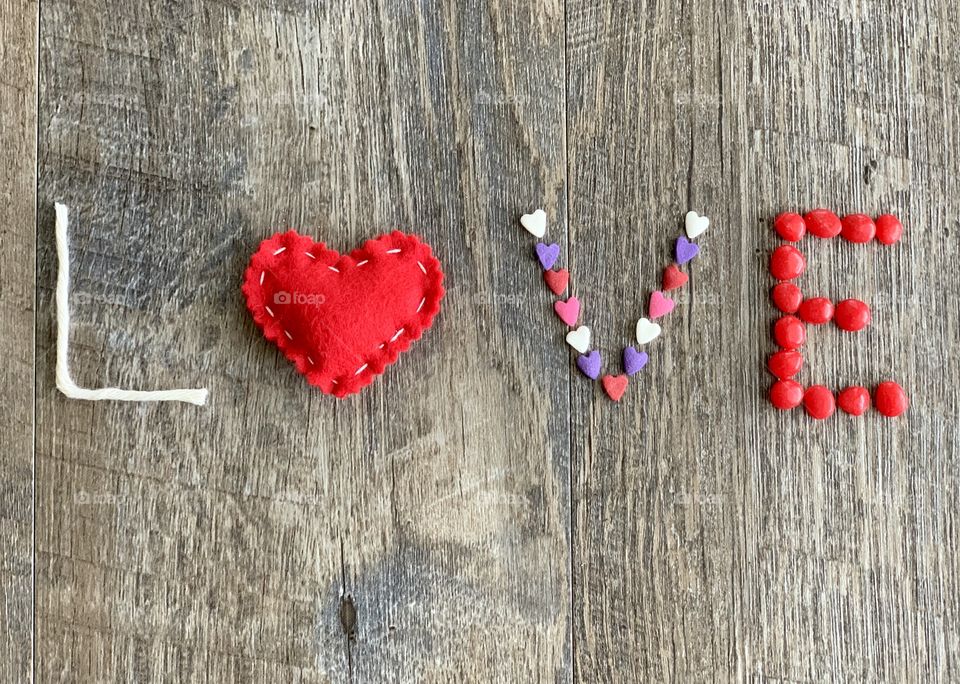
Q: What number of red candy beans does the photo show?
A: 14